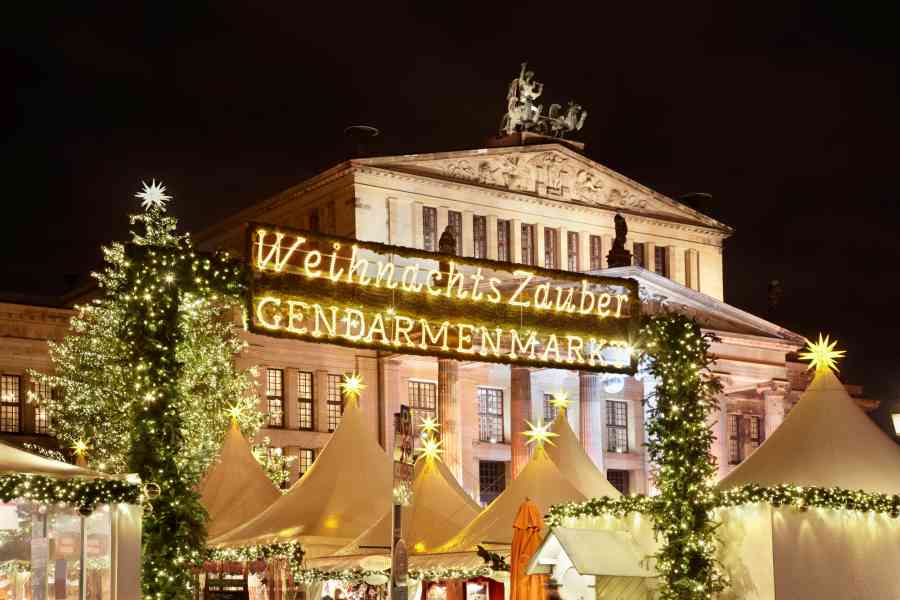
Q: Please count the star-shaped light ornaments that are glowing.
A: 9